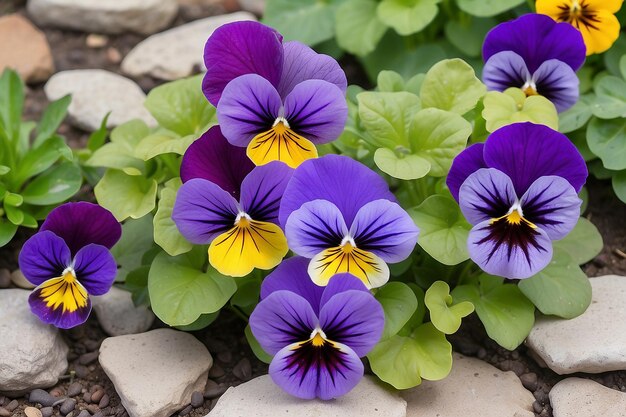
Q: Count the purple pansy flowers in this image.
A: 7